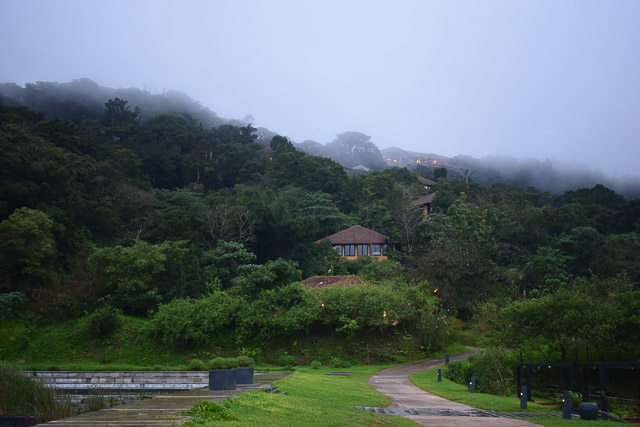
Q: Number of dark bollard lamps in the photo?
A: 5